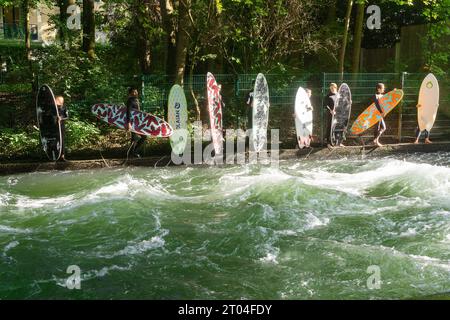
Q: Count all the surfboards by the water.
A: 9